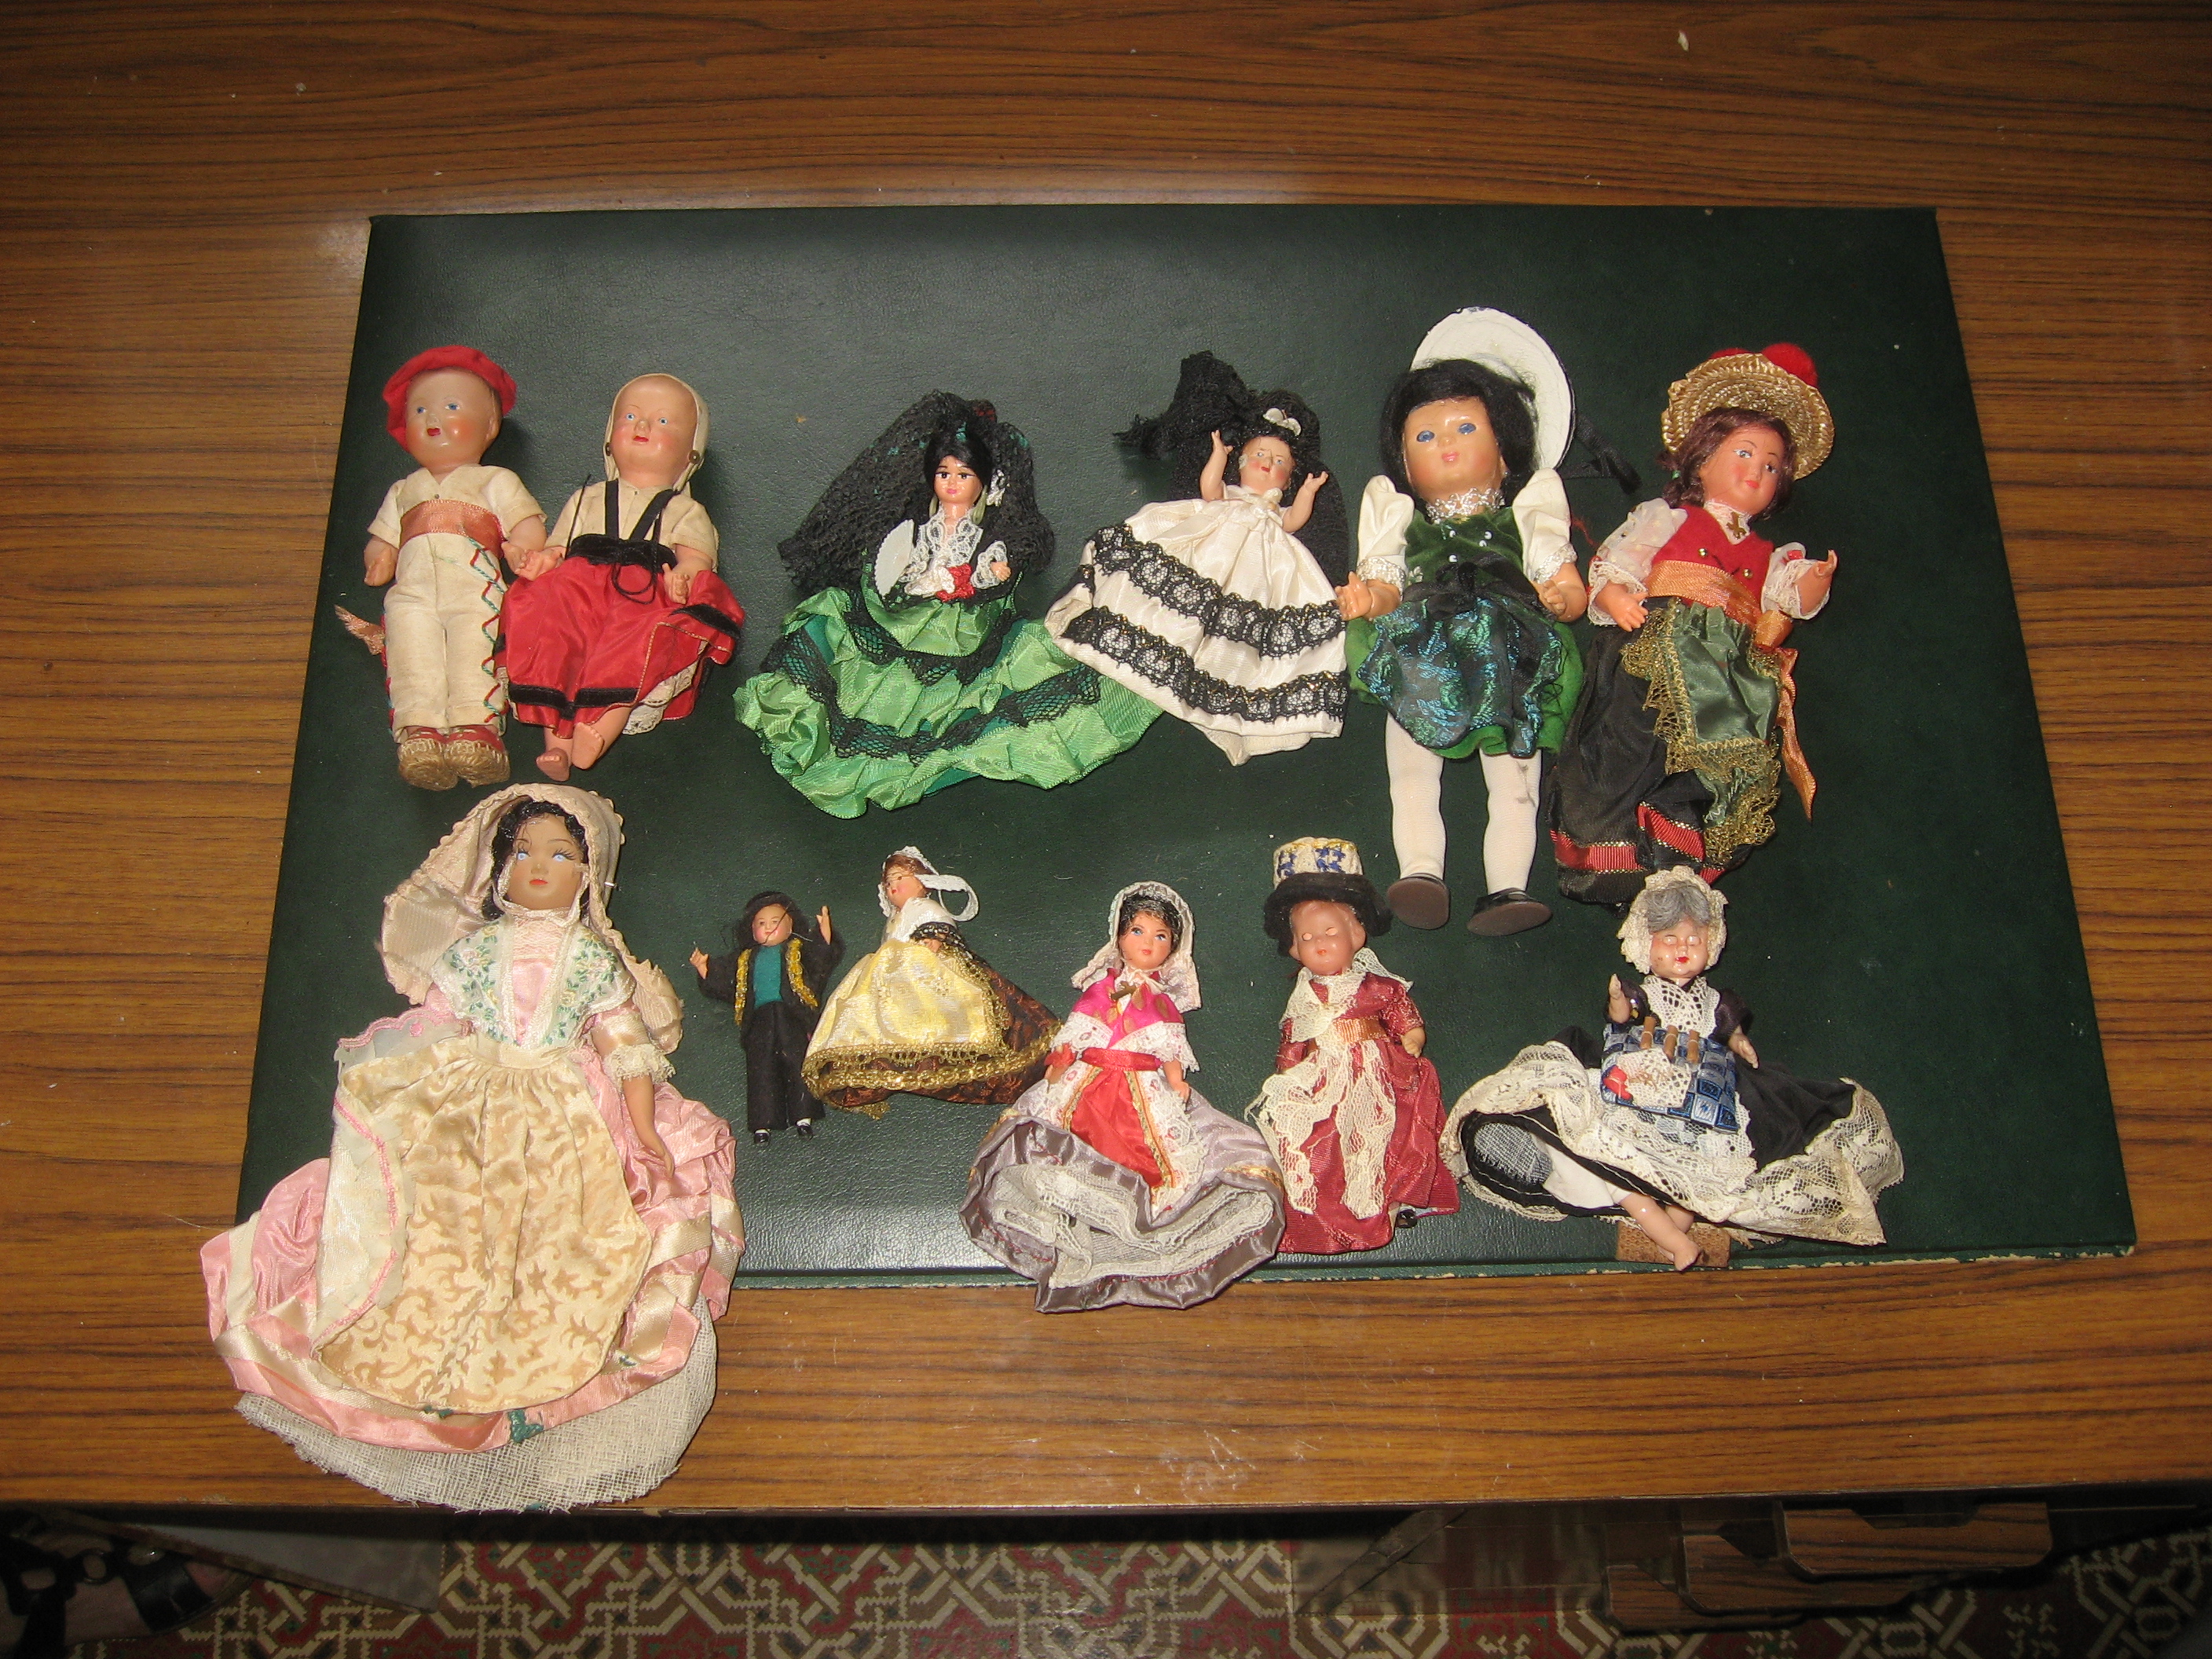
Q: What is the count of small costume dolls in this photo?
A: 12